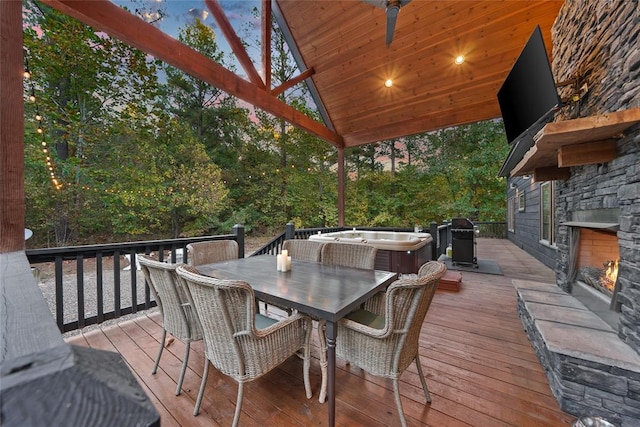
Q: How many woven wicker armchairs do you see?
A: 6